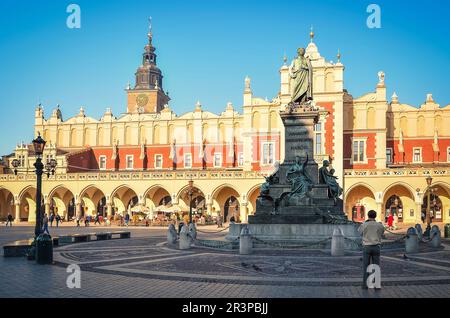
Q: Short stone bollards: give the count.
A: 8